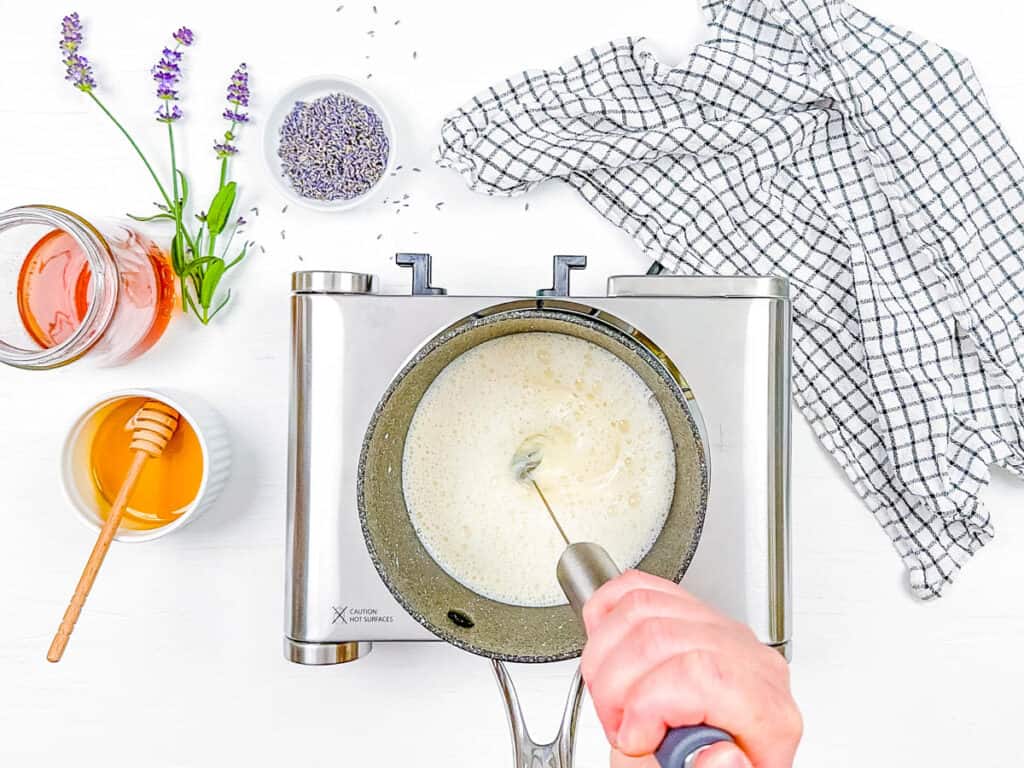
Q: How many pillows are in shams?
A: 0